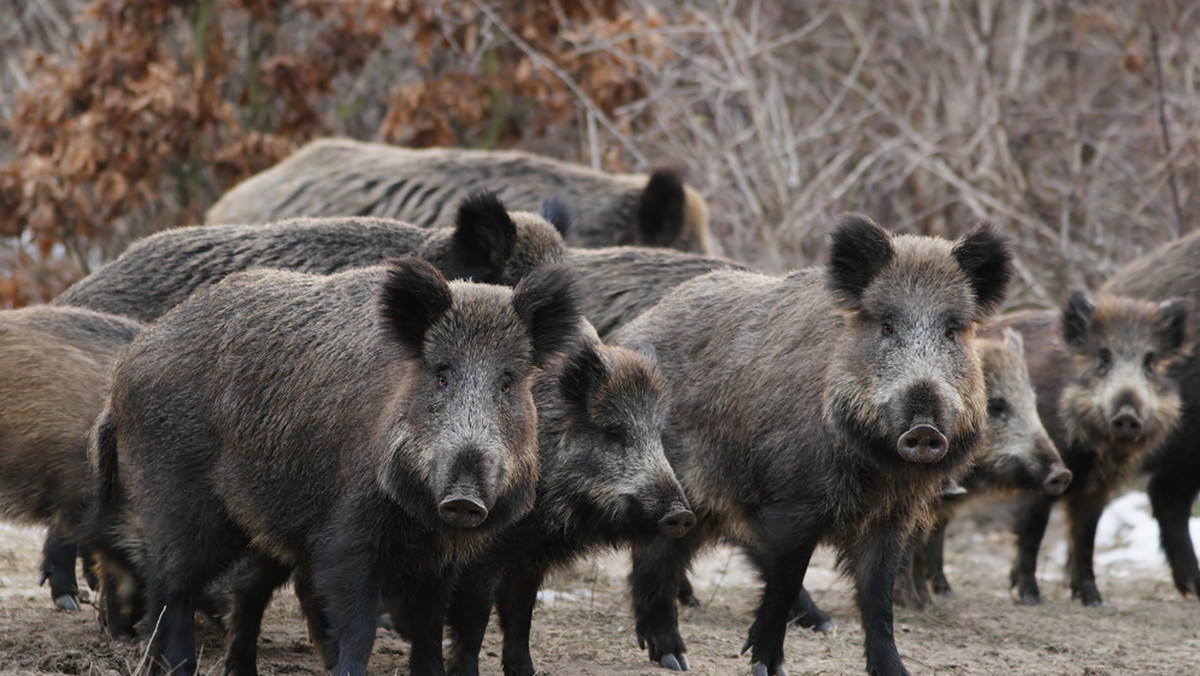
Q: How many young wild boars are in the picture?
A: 3